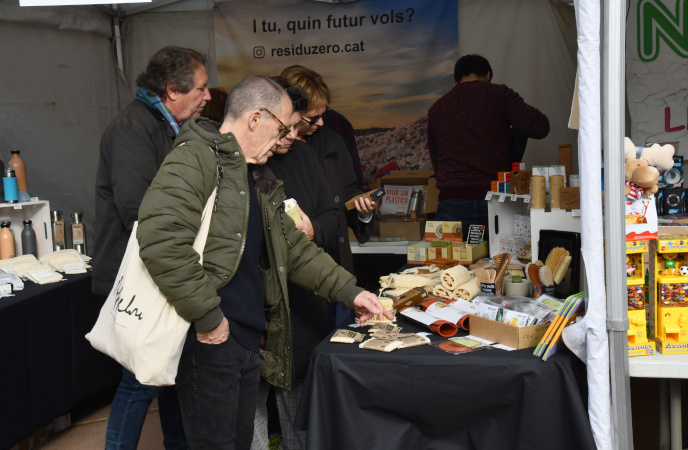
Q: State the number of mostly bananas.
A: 0